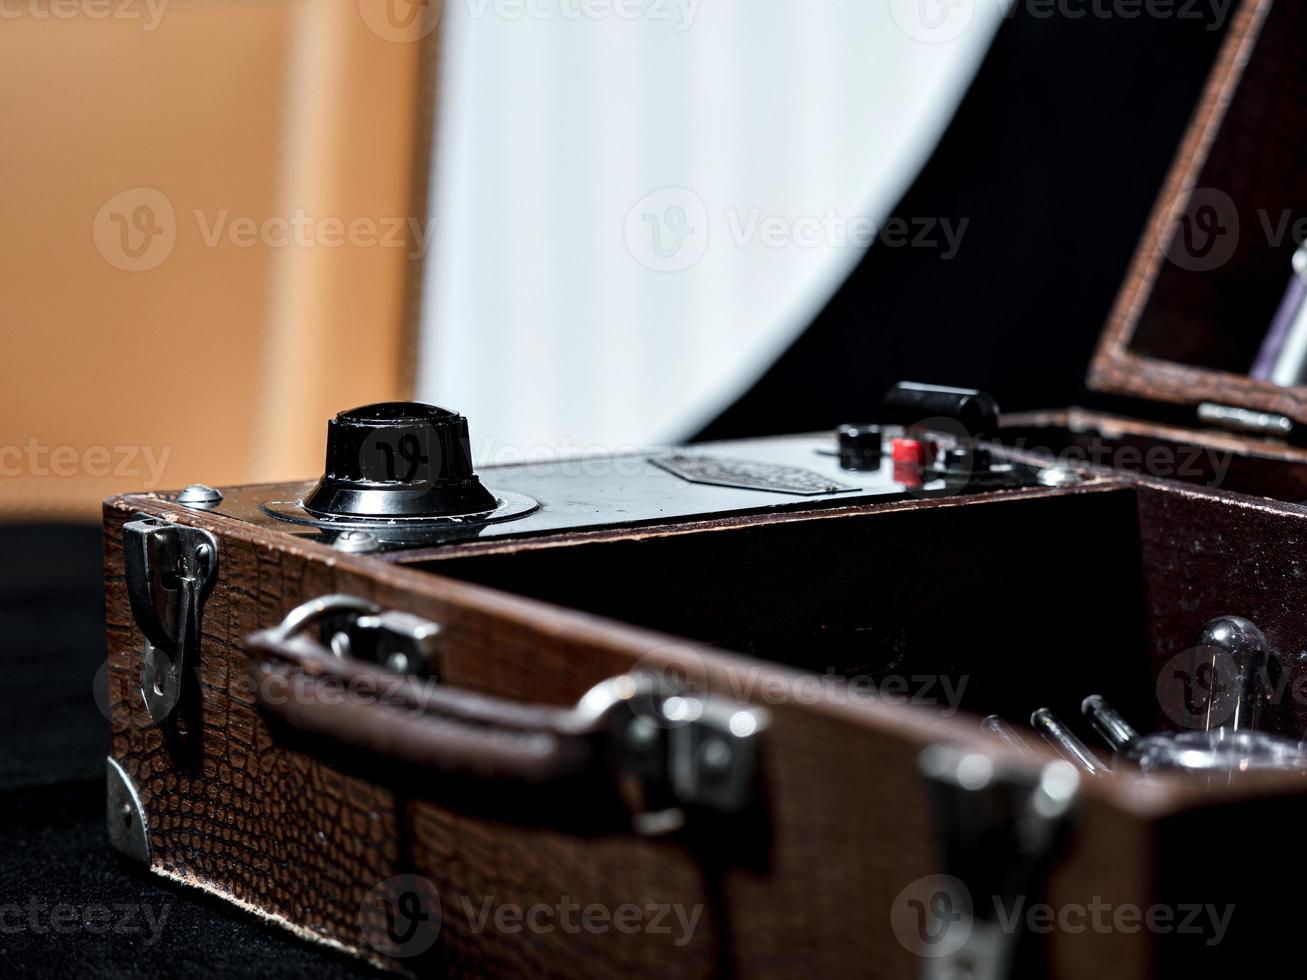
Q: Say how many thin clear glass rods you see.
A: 3